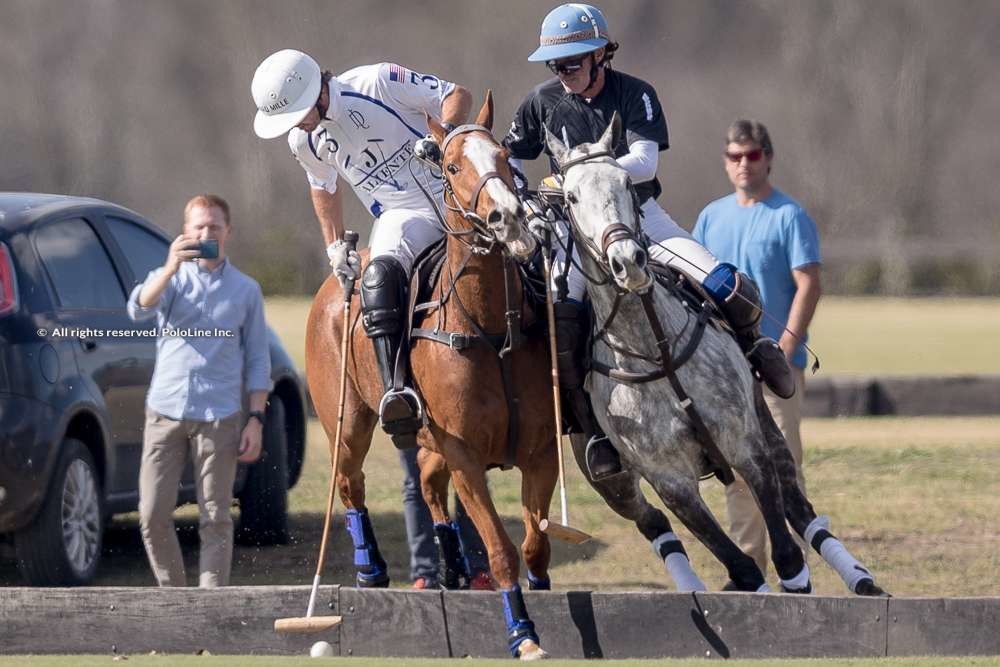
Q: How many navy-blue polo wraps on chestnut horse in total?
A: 4